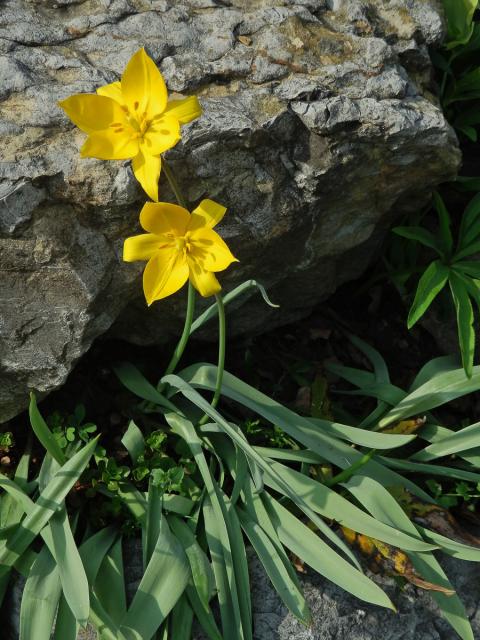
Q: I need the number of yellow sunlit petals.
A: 13